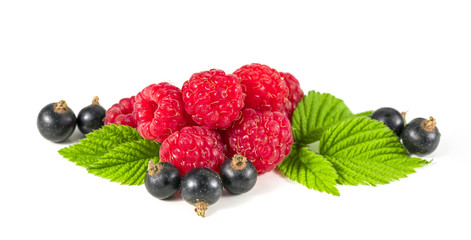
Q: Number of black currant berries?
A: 7